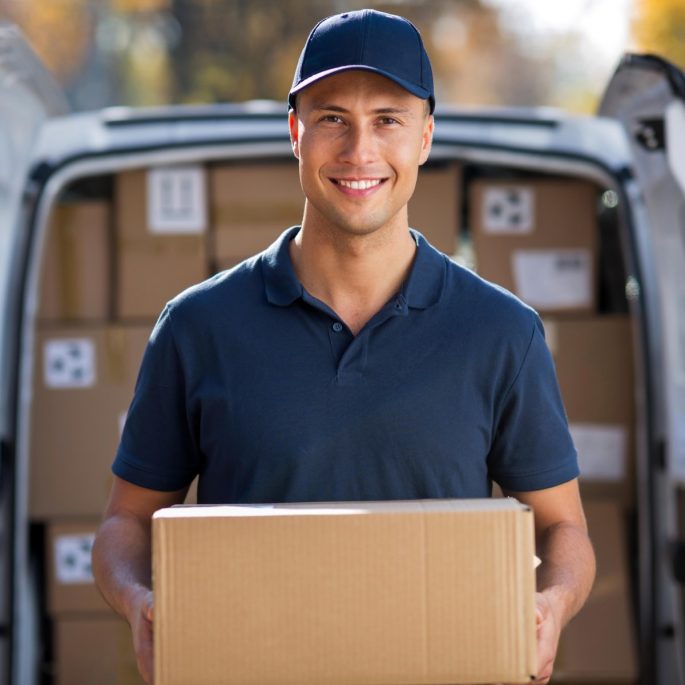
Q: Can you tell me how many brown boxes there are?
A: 11